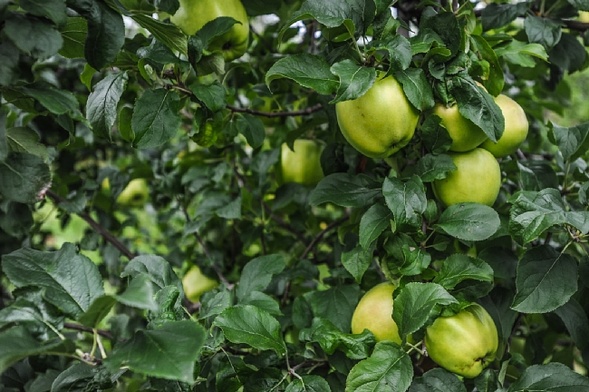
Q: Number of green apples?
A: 10